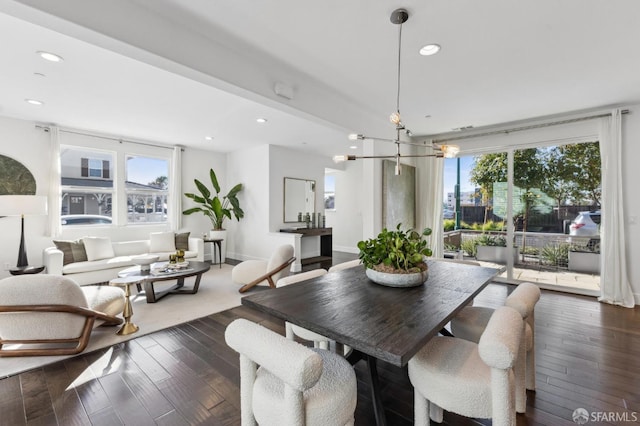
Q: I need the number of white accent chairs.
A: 2